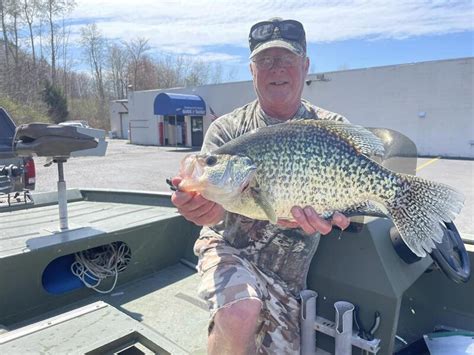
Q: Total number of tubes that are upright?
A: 2